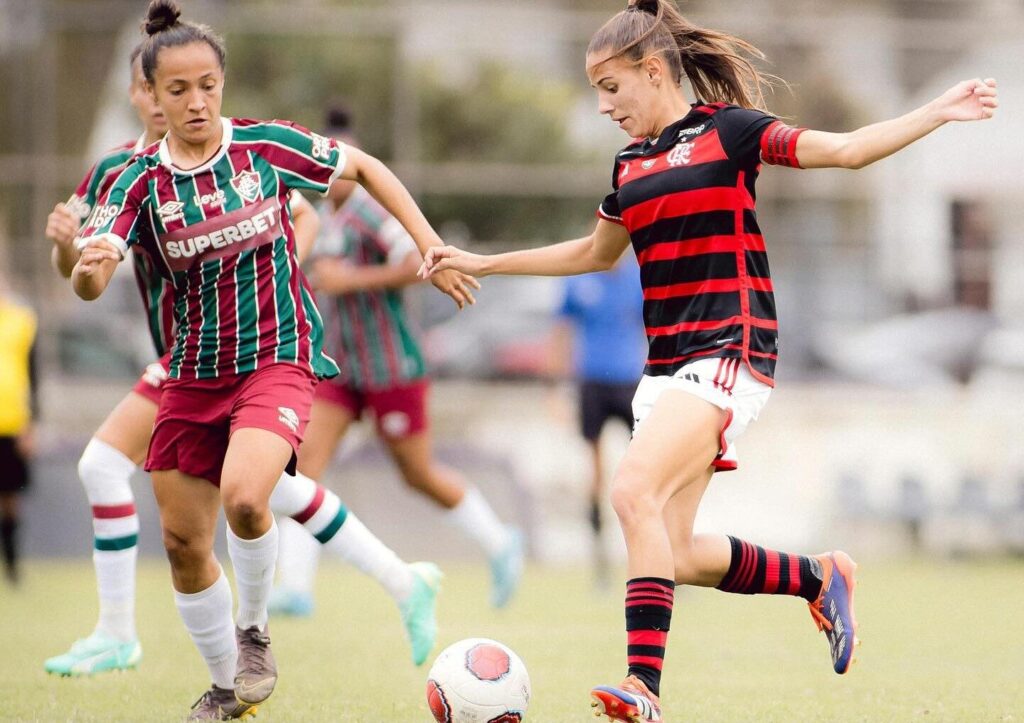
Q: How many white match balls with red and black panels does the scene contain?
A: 1